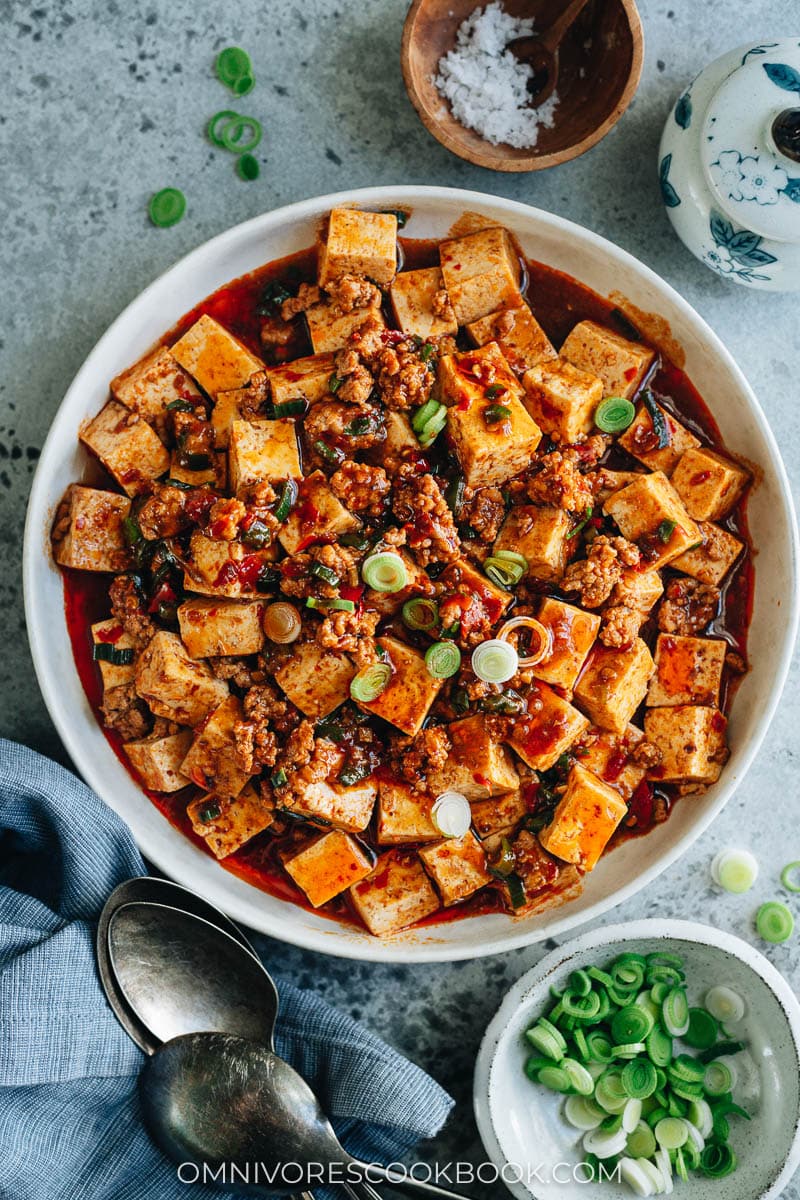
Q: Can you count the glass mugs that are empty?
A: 0